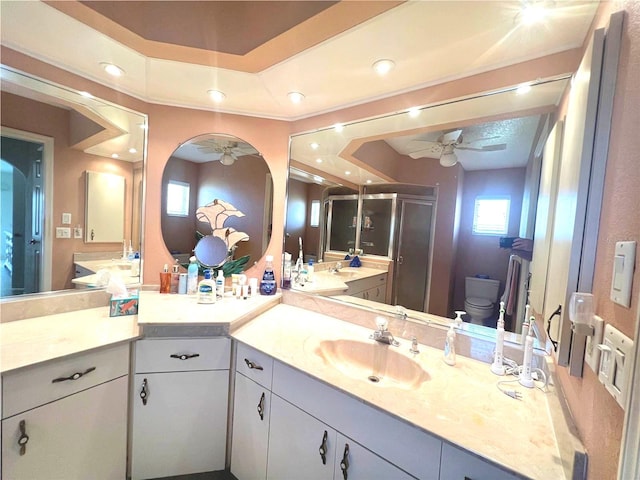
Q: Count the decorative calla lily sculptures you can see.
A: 2